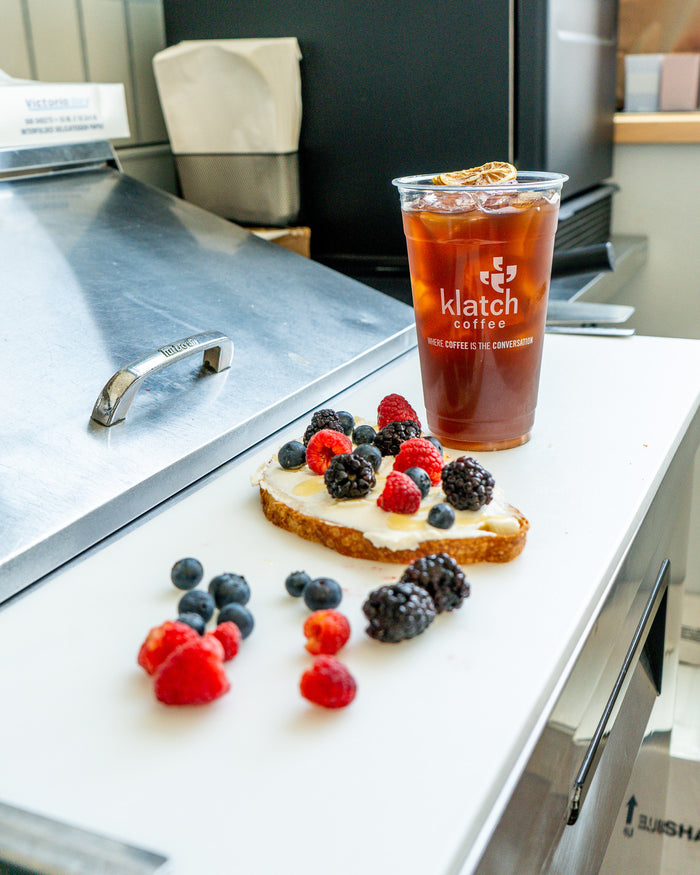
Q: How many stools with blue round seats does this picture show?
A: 0